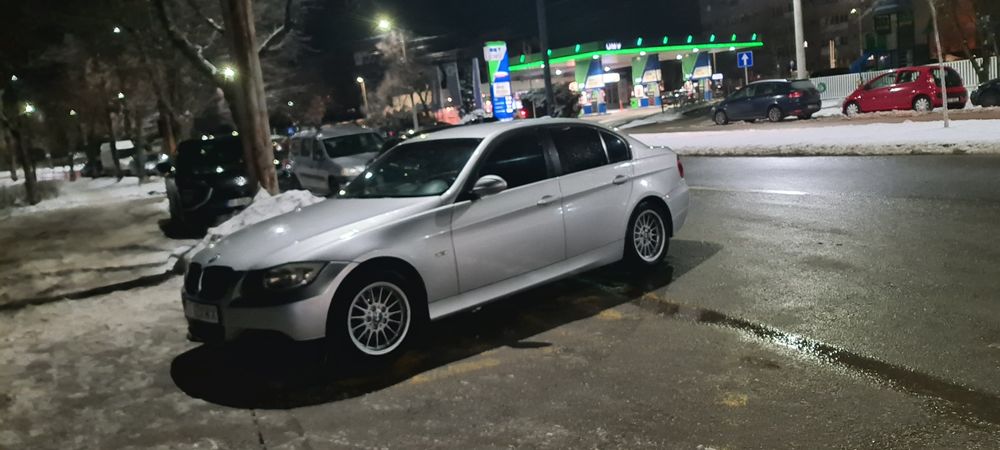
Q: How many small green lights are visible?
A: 9